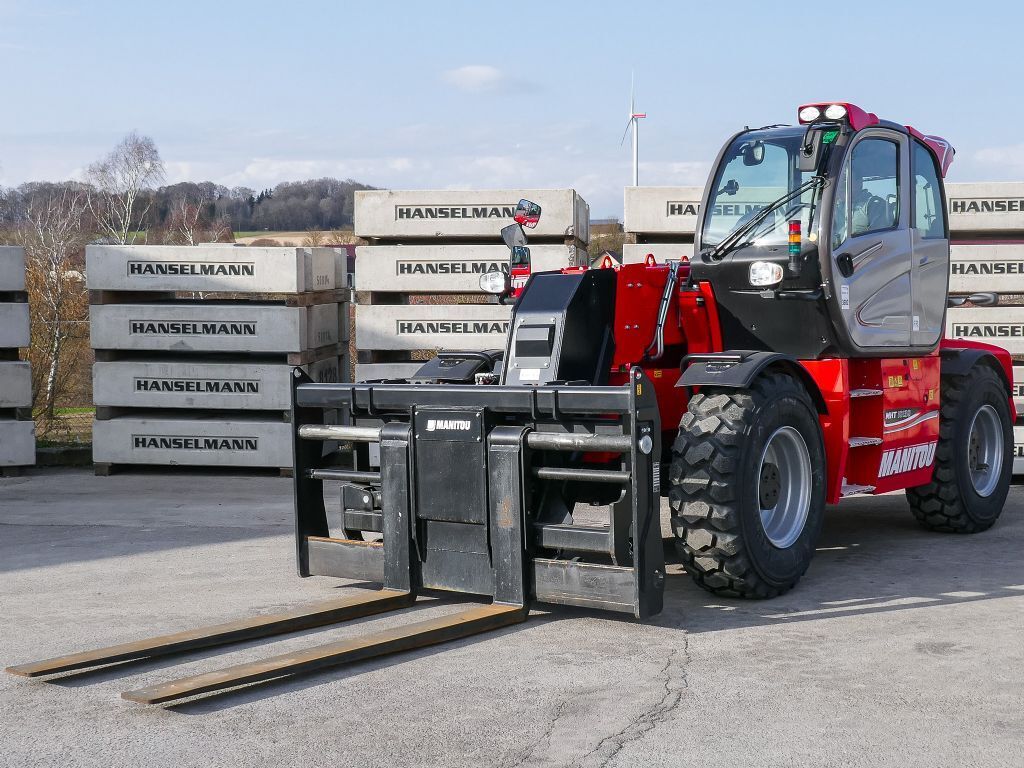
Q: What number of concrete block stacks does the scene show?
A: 5